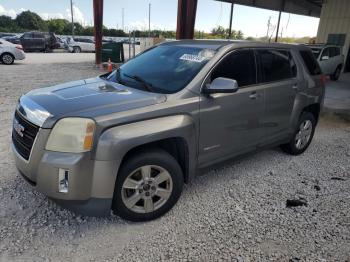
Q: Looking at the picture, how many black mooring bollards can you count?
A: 0